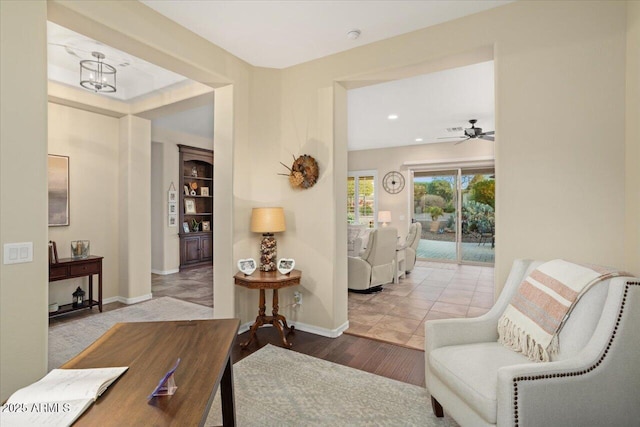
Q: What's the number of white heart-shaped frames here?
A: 2